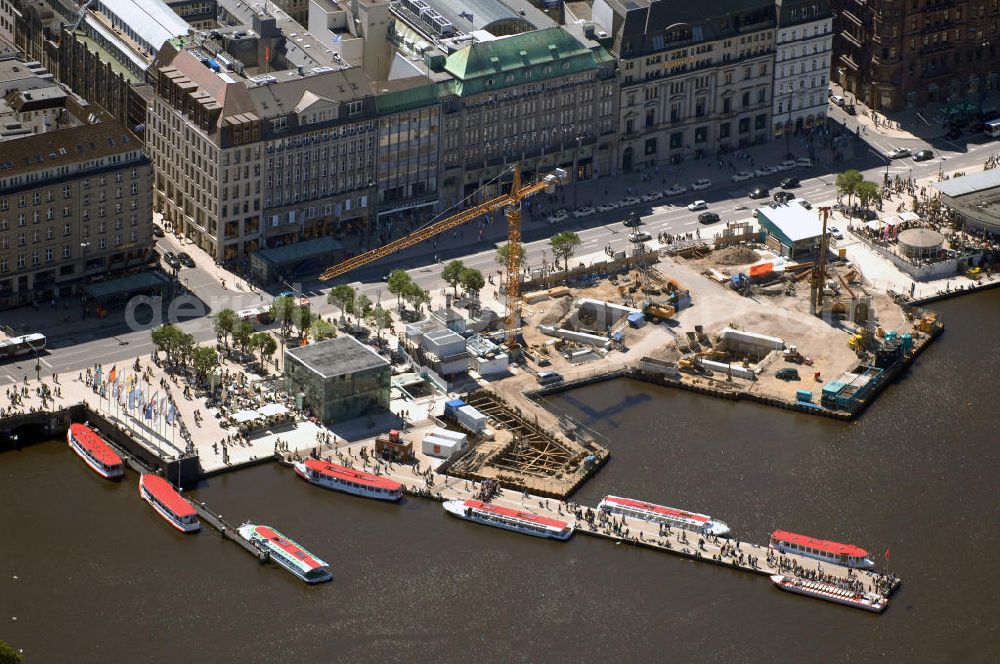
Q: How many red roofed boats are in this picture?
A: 7